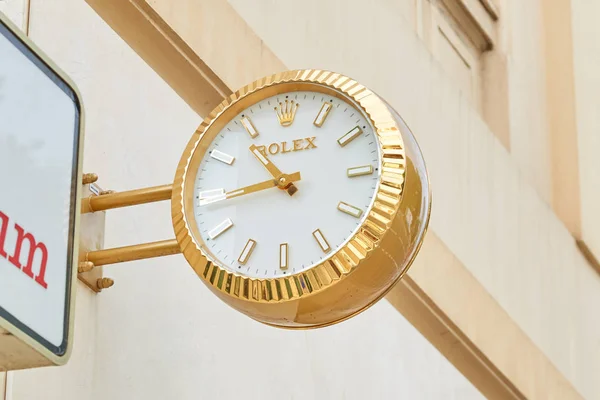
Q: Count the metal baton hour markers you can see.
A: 11